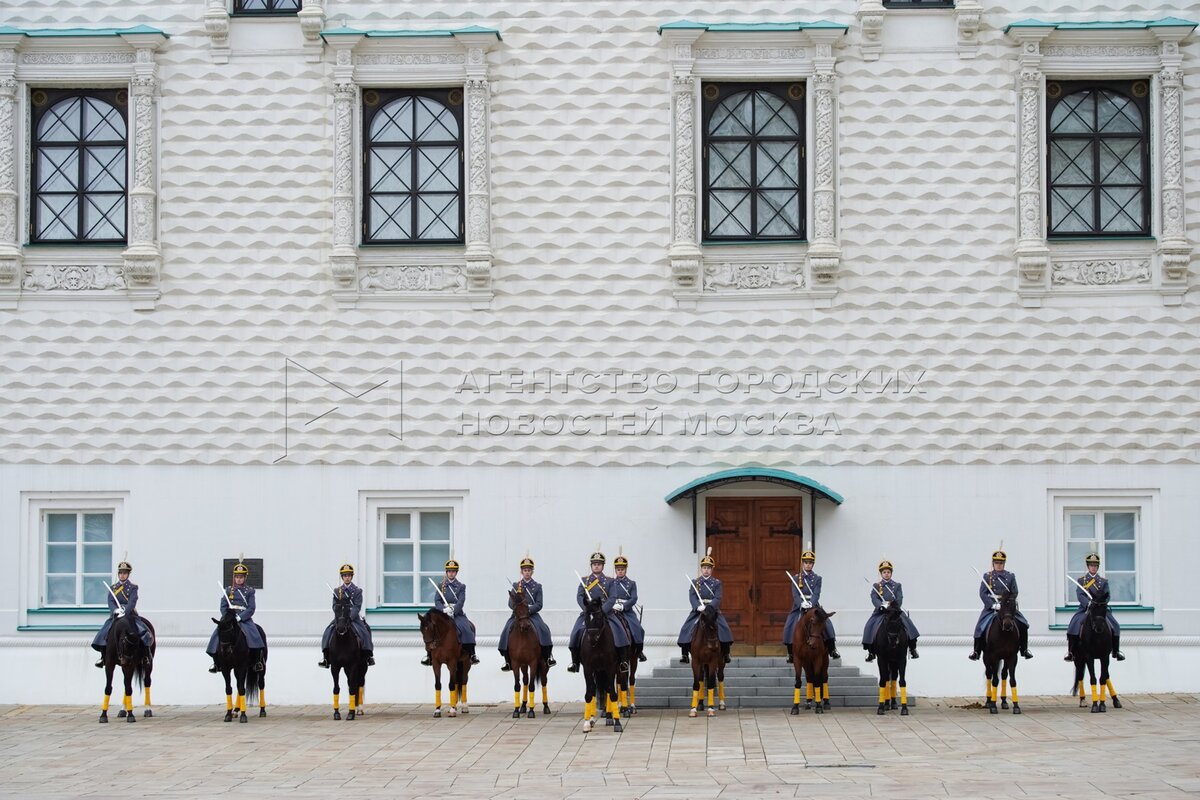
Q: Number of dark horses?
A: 7